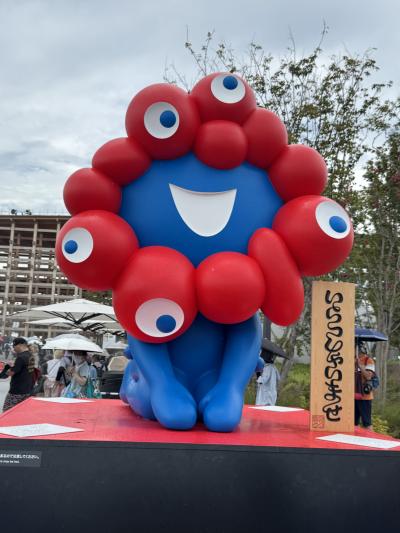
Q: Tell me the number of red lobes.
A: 12